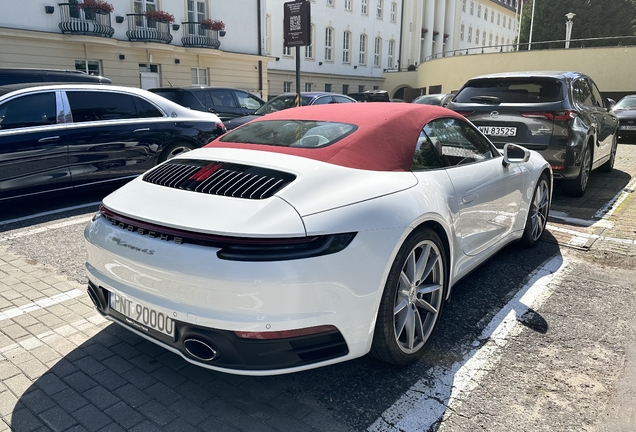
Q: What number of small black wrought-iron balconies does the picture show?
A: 3